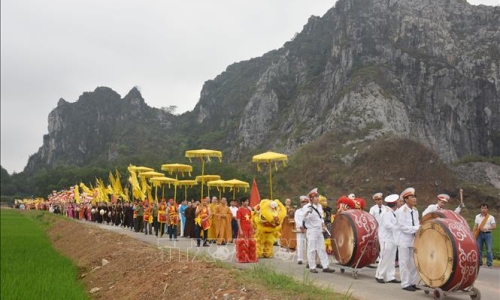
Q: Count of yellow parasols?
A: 10